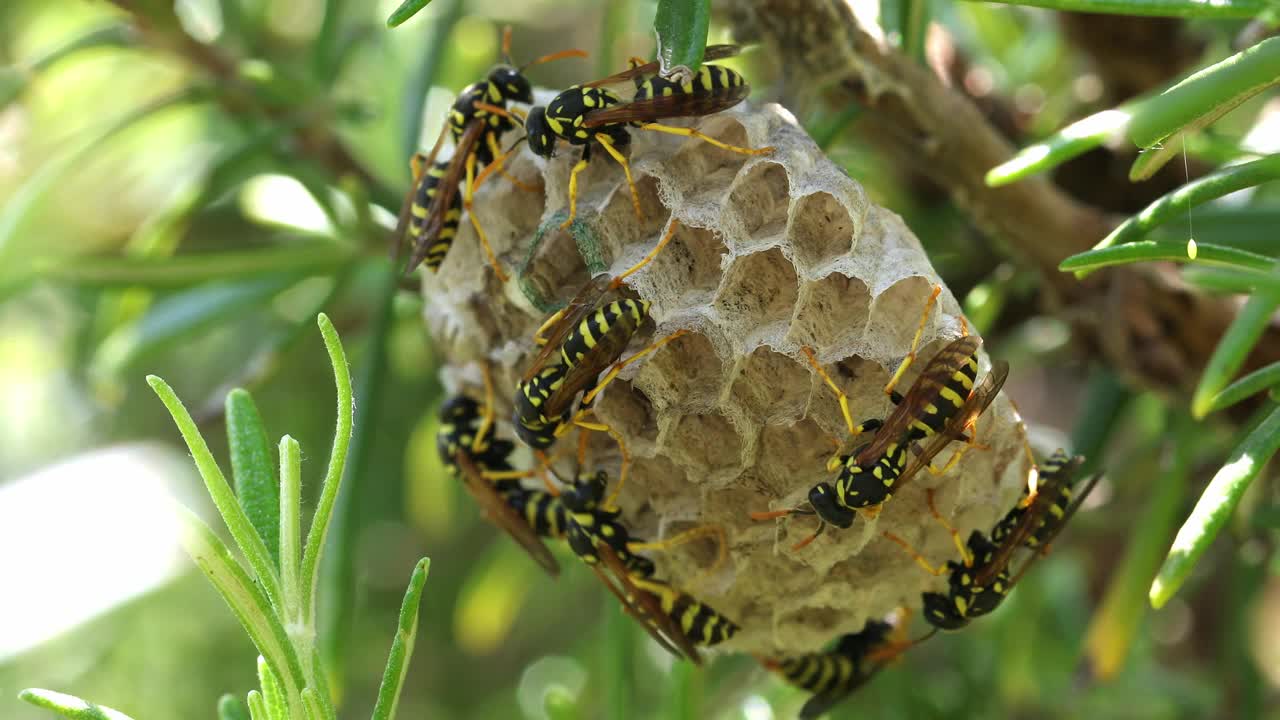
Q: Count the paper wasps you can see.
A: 8